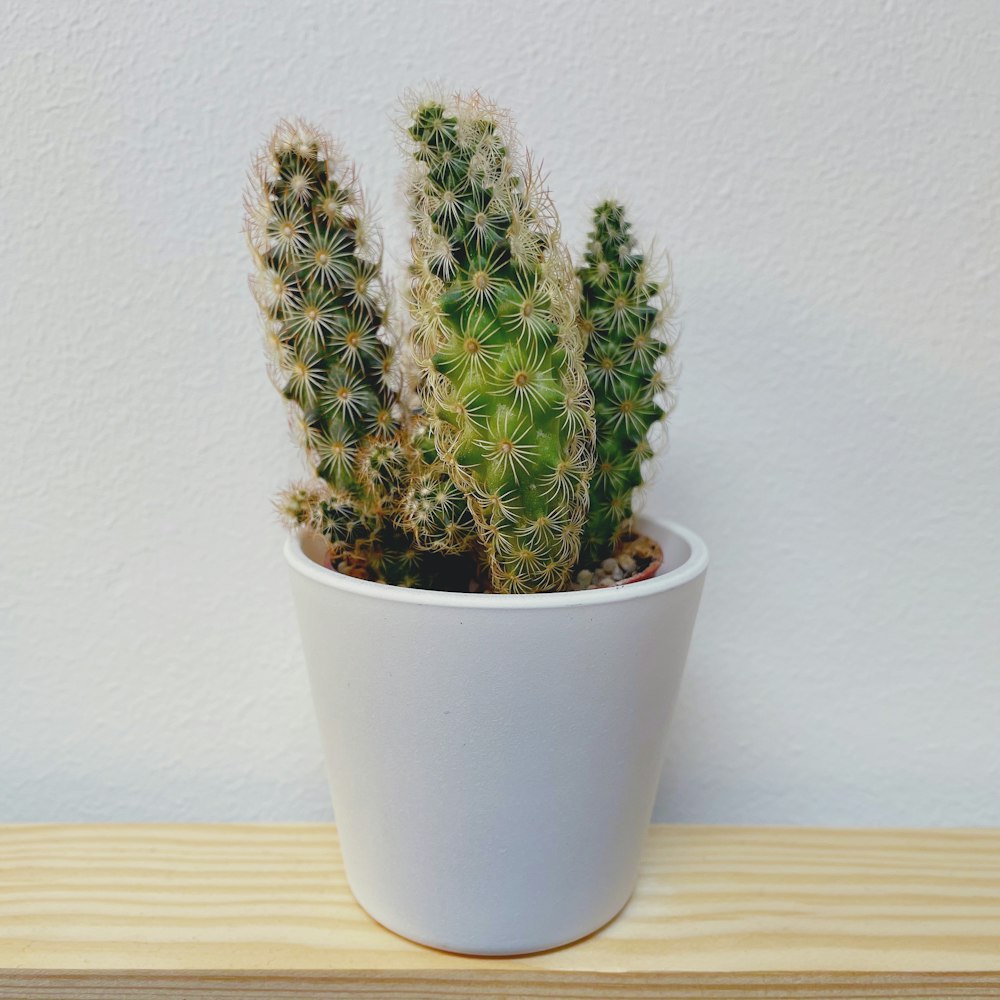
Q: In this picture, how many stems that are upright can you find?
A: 3